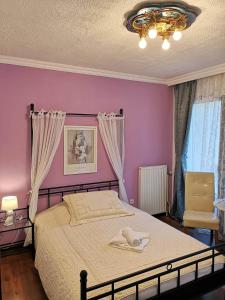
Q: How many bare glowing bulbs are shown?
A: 4